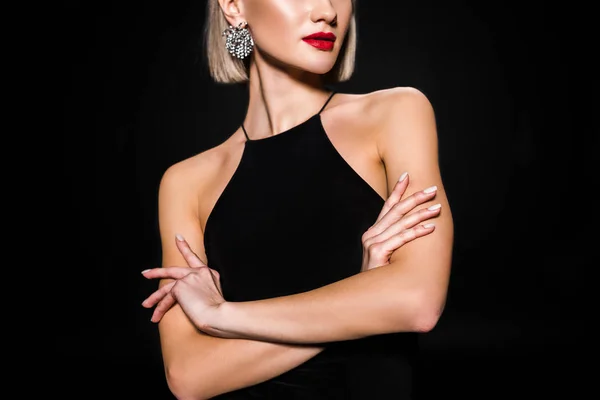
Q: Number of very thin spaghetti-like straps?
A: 2